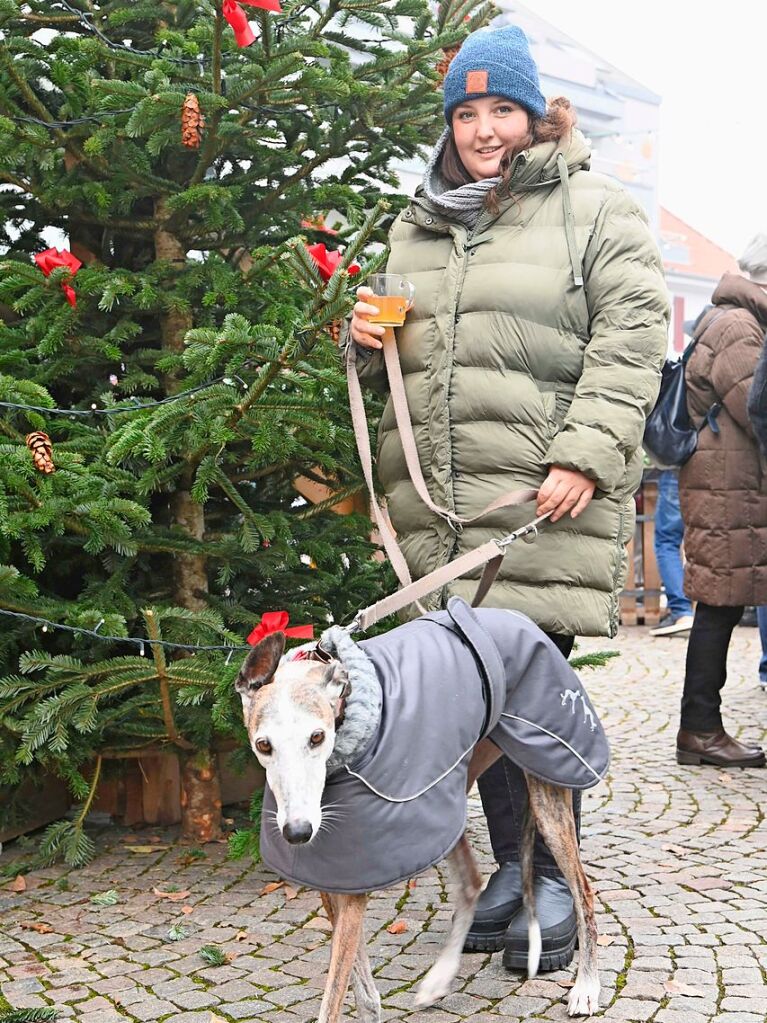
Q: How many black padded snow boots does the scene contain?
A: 2